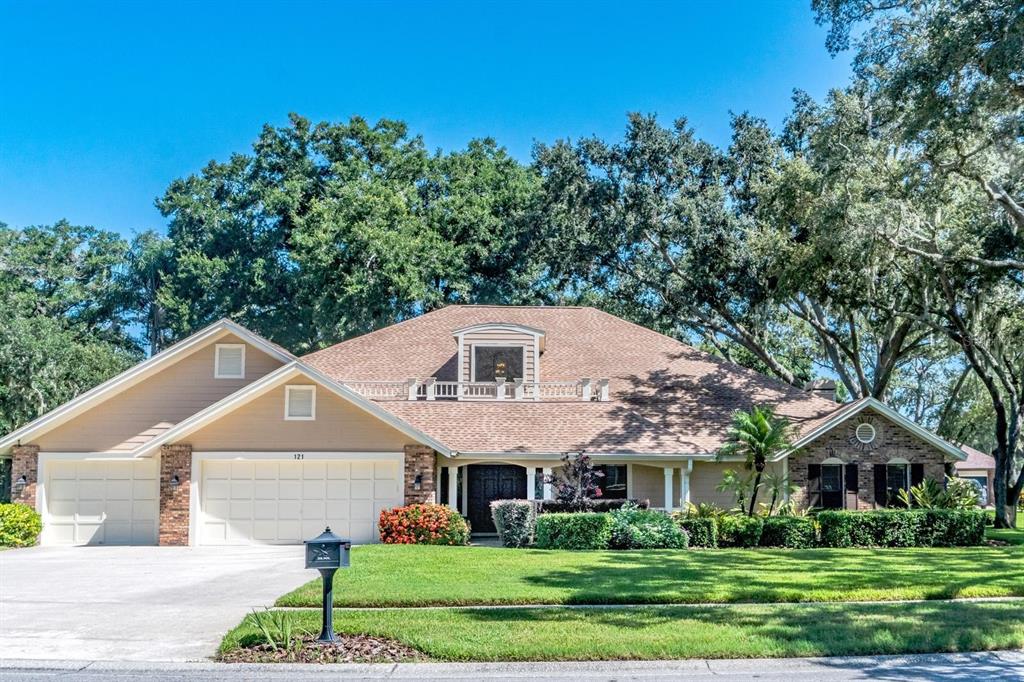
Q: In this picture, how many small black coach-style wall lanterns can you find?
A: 3